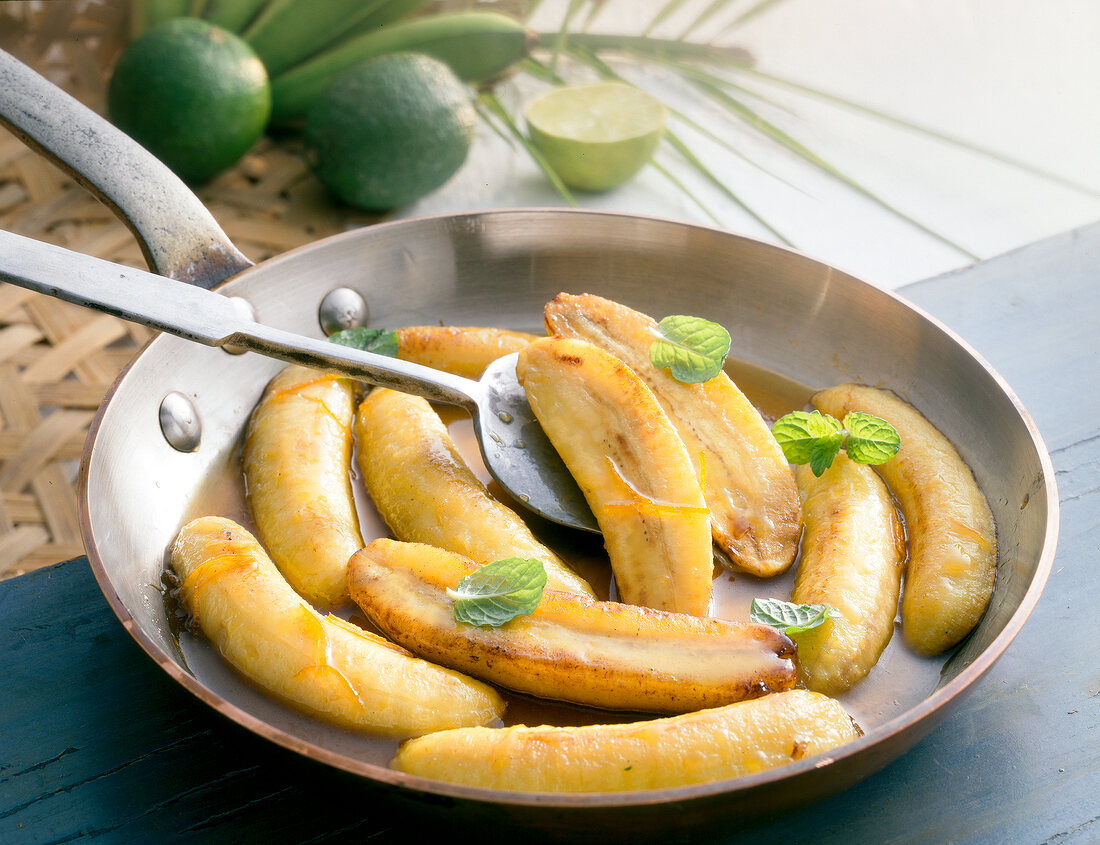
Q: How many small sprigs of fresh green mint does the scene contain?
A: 5